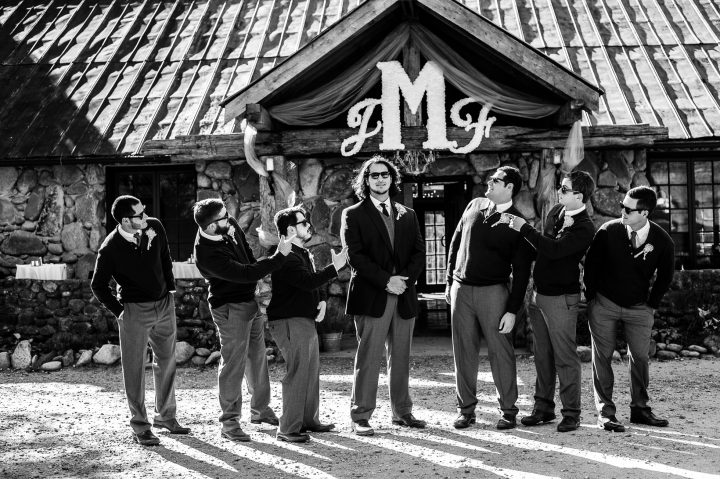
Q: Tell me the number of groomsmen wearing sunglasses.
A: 6